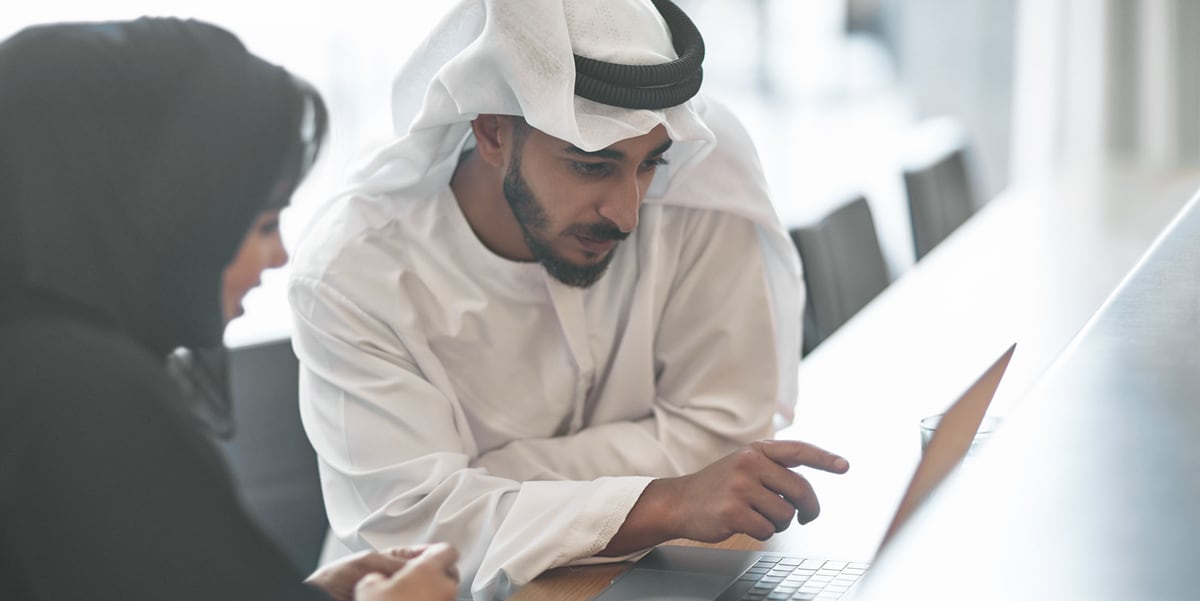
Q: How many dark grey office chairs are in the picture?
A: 3